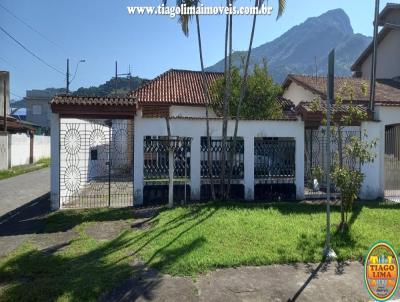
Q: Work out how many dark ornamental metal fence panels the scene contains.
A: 3